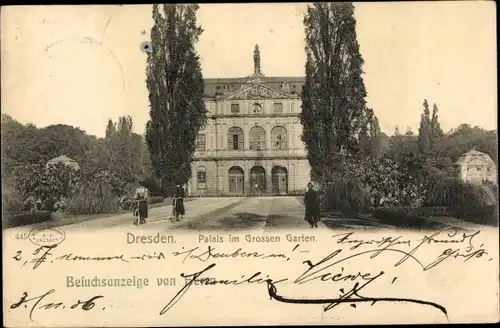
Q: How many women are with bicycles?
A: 2